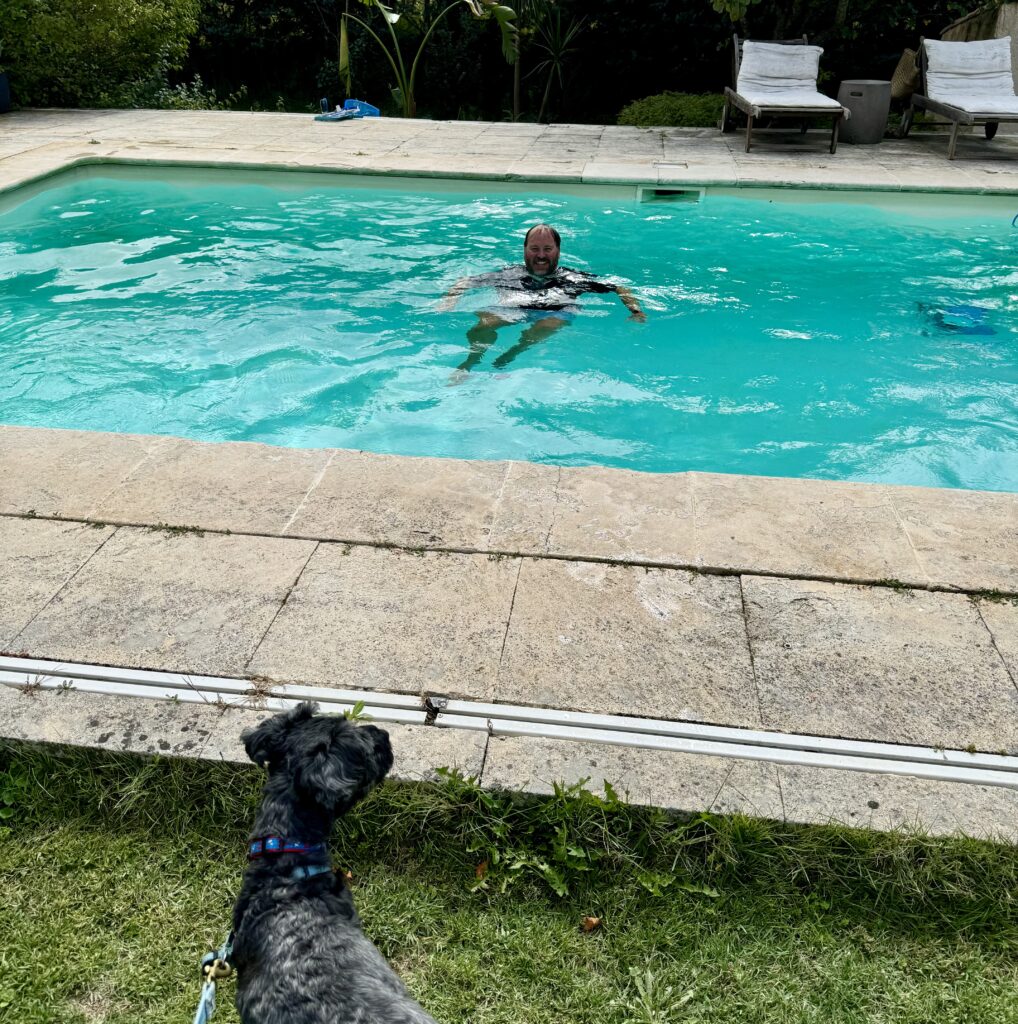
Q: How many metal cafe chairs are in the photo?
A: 0